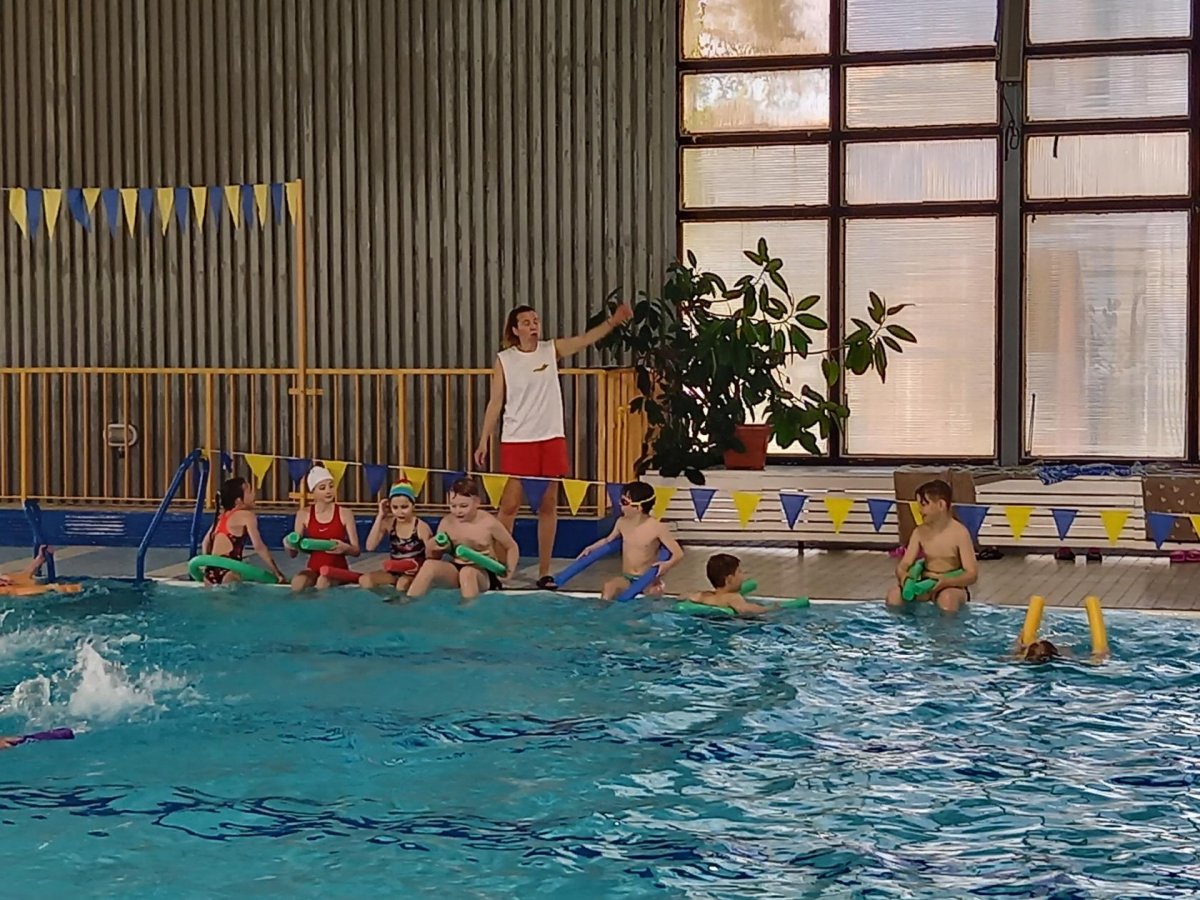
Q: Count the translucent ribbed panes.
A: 12